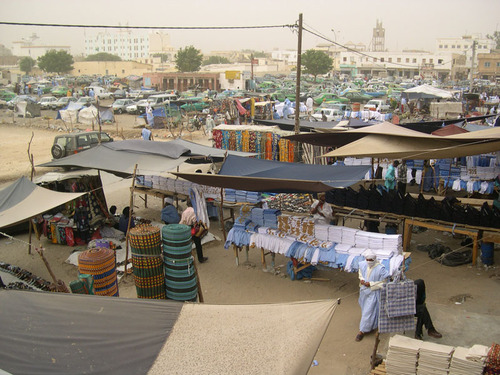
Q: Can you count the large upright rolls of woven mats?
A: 3